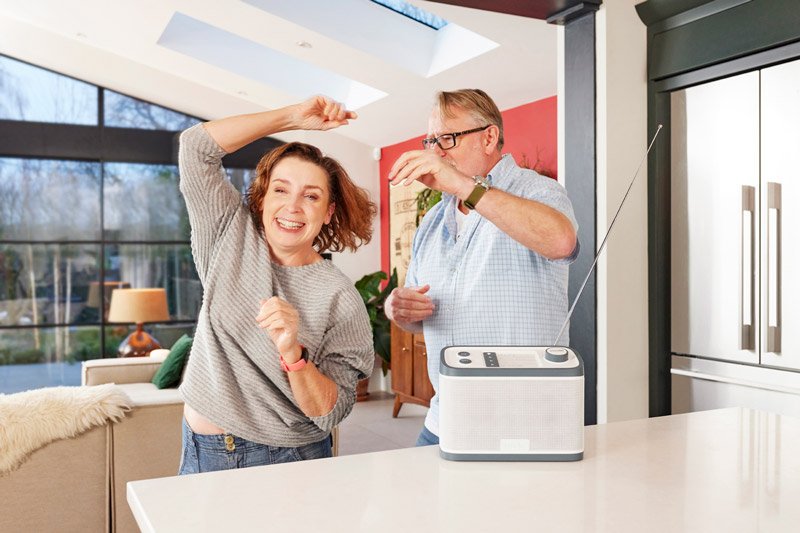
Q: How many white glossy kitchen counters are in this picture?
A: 1